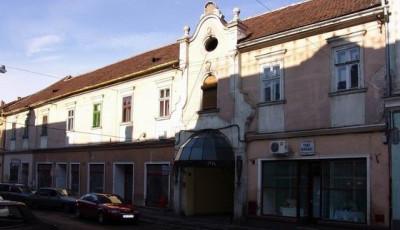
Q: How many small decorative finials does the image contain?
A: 2